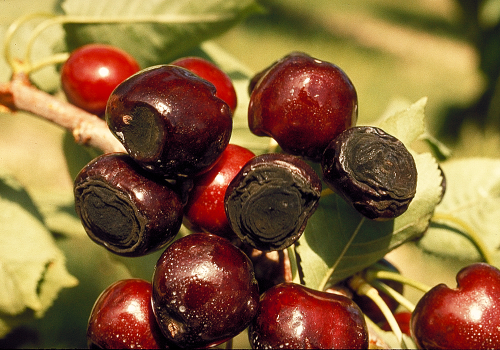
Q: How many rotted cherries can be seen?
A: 4